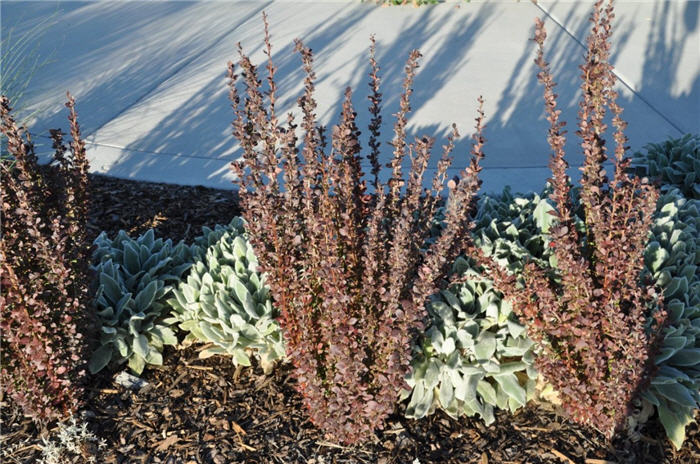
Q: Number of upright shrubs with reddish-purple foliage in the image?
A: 3